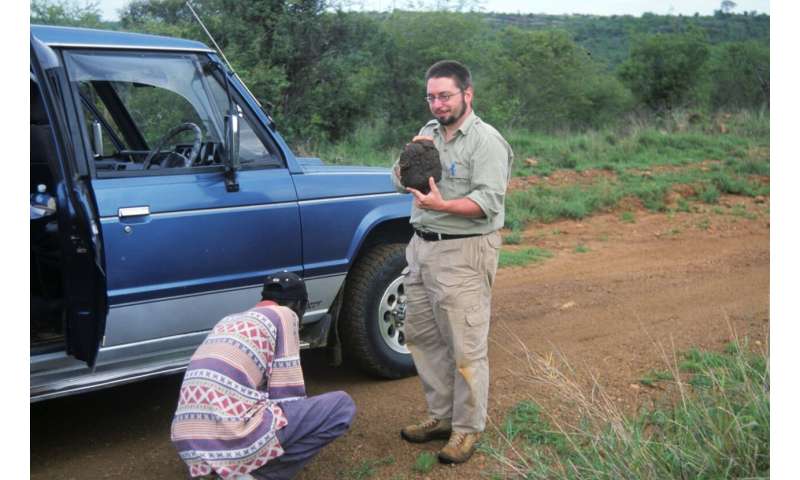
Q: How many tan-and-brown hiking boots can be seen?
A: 2